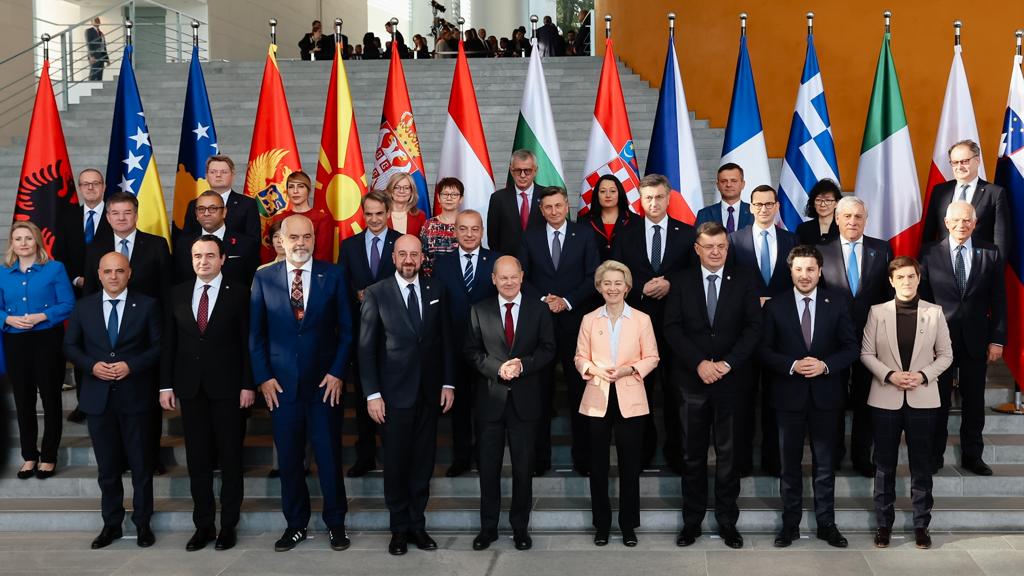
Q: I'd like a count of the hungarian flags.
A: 0